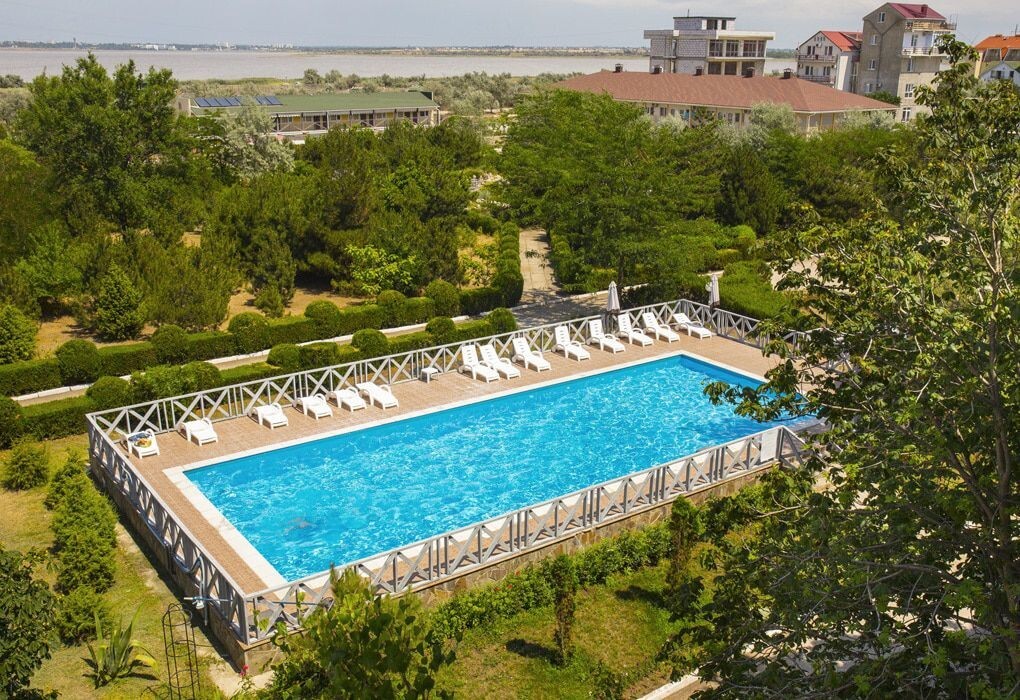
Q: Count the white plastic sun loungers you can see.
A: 14